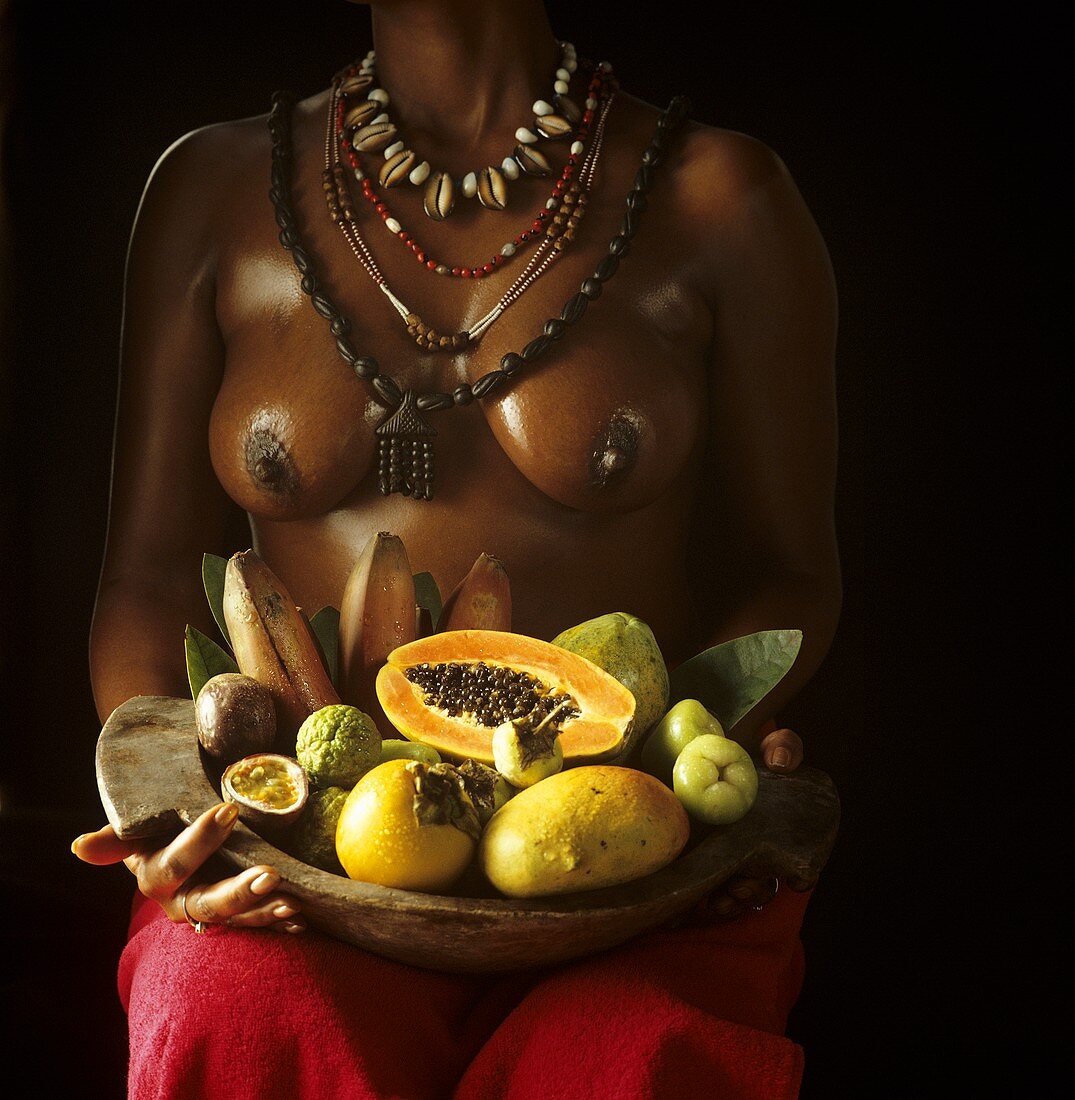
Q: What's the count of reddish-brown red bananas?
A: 3